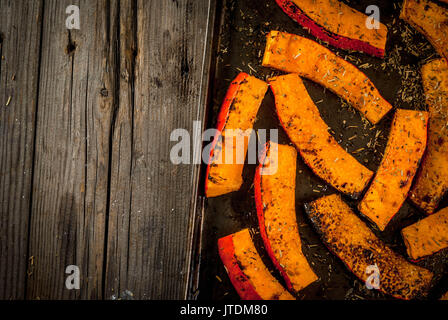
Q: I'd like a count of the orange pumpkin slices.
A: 11